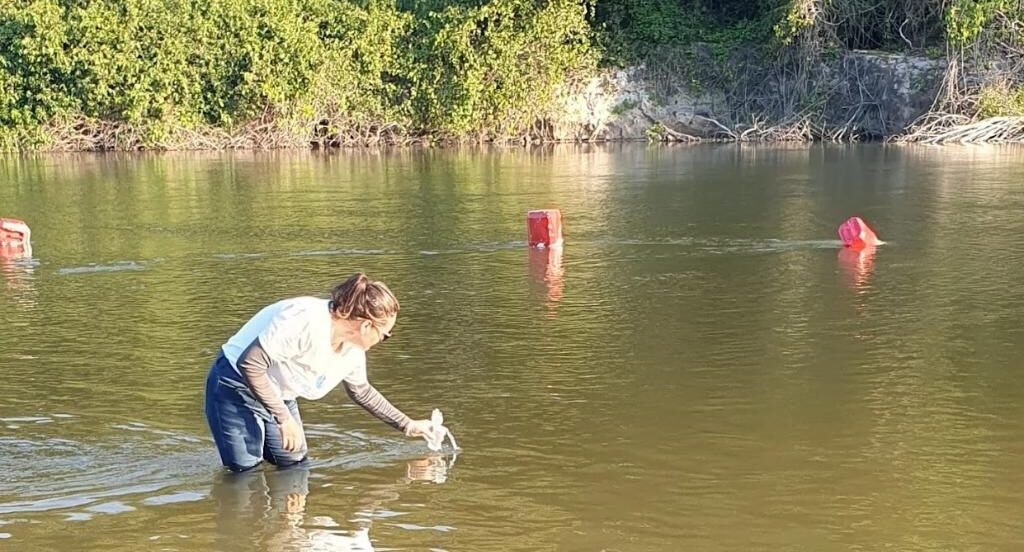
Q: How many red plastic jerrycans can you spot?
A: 3